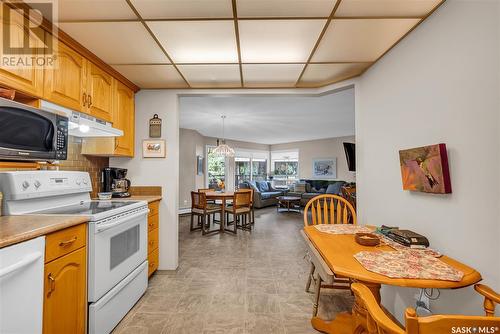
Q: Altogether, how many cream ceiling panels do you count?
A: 12